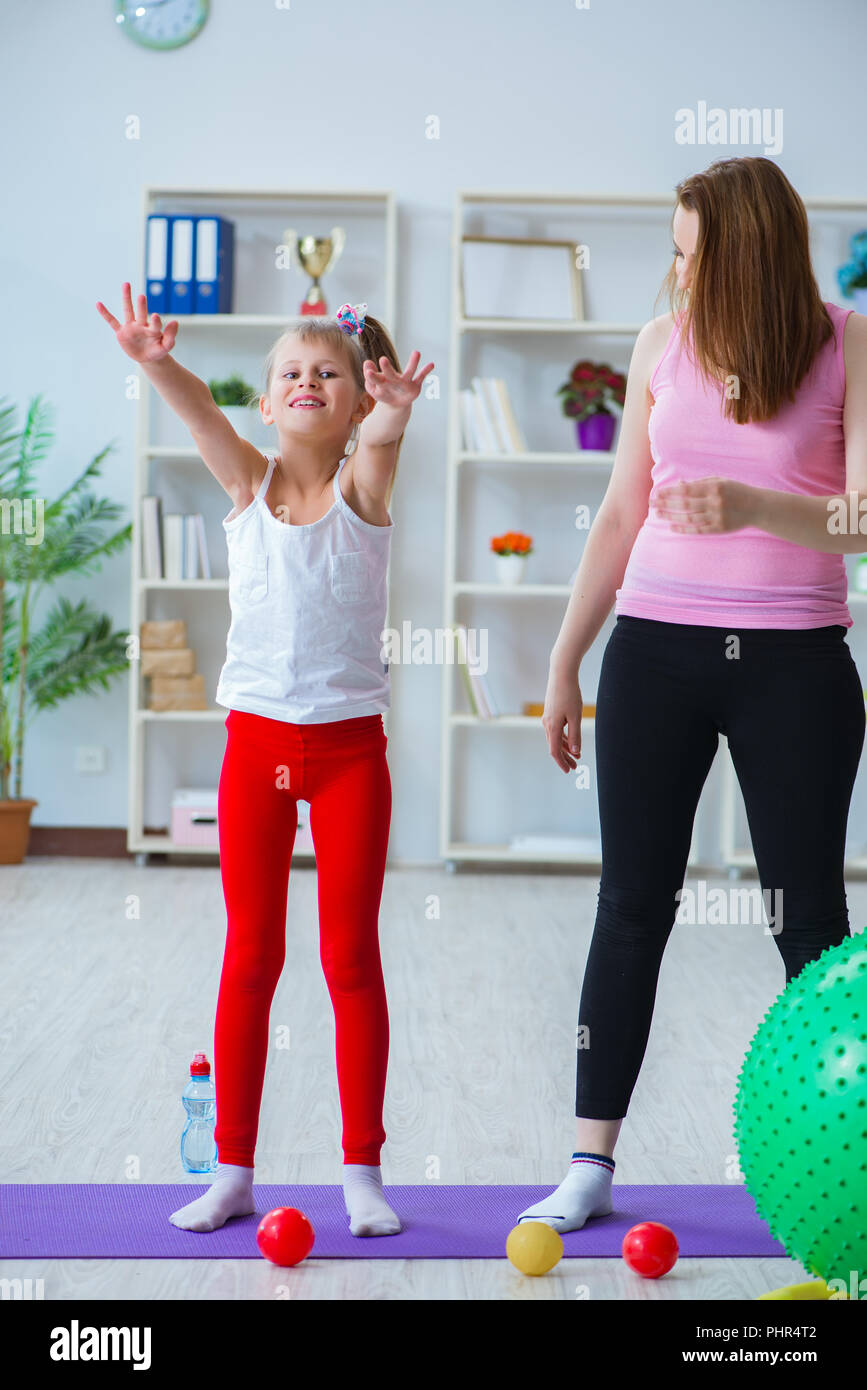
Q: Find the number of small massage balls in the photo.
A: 3